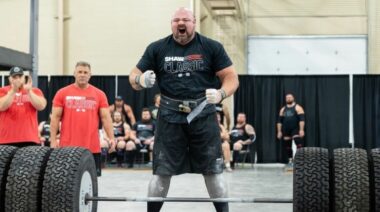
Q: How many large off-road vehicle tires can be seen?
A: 6